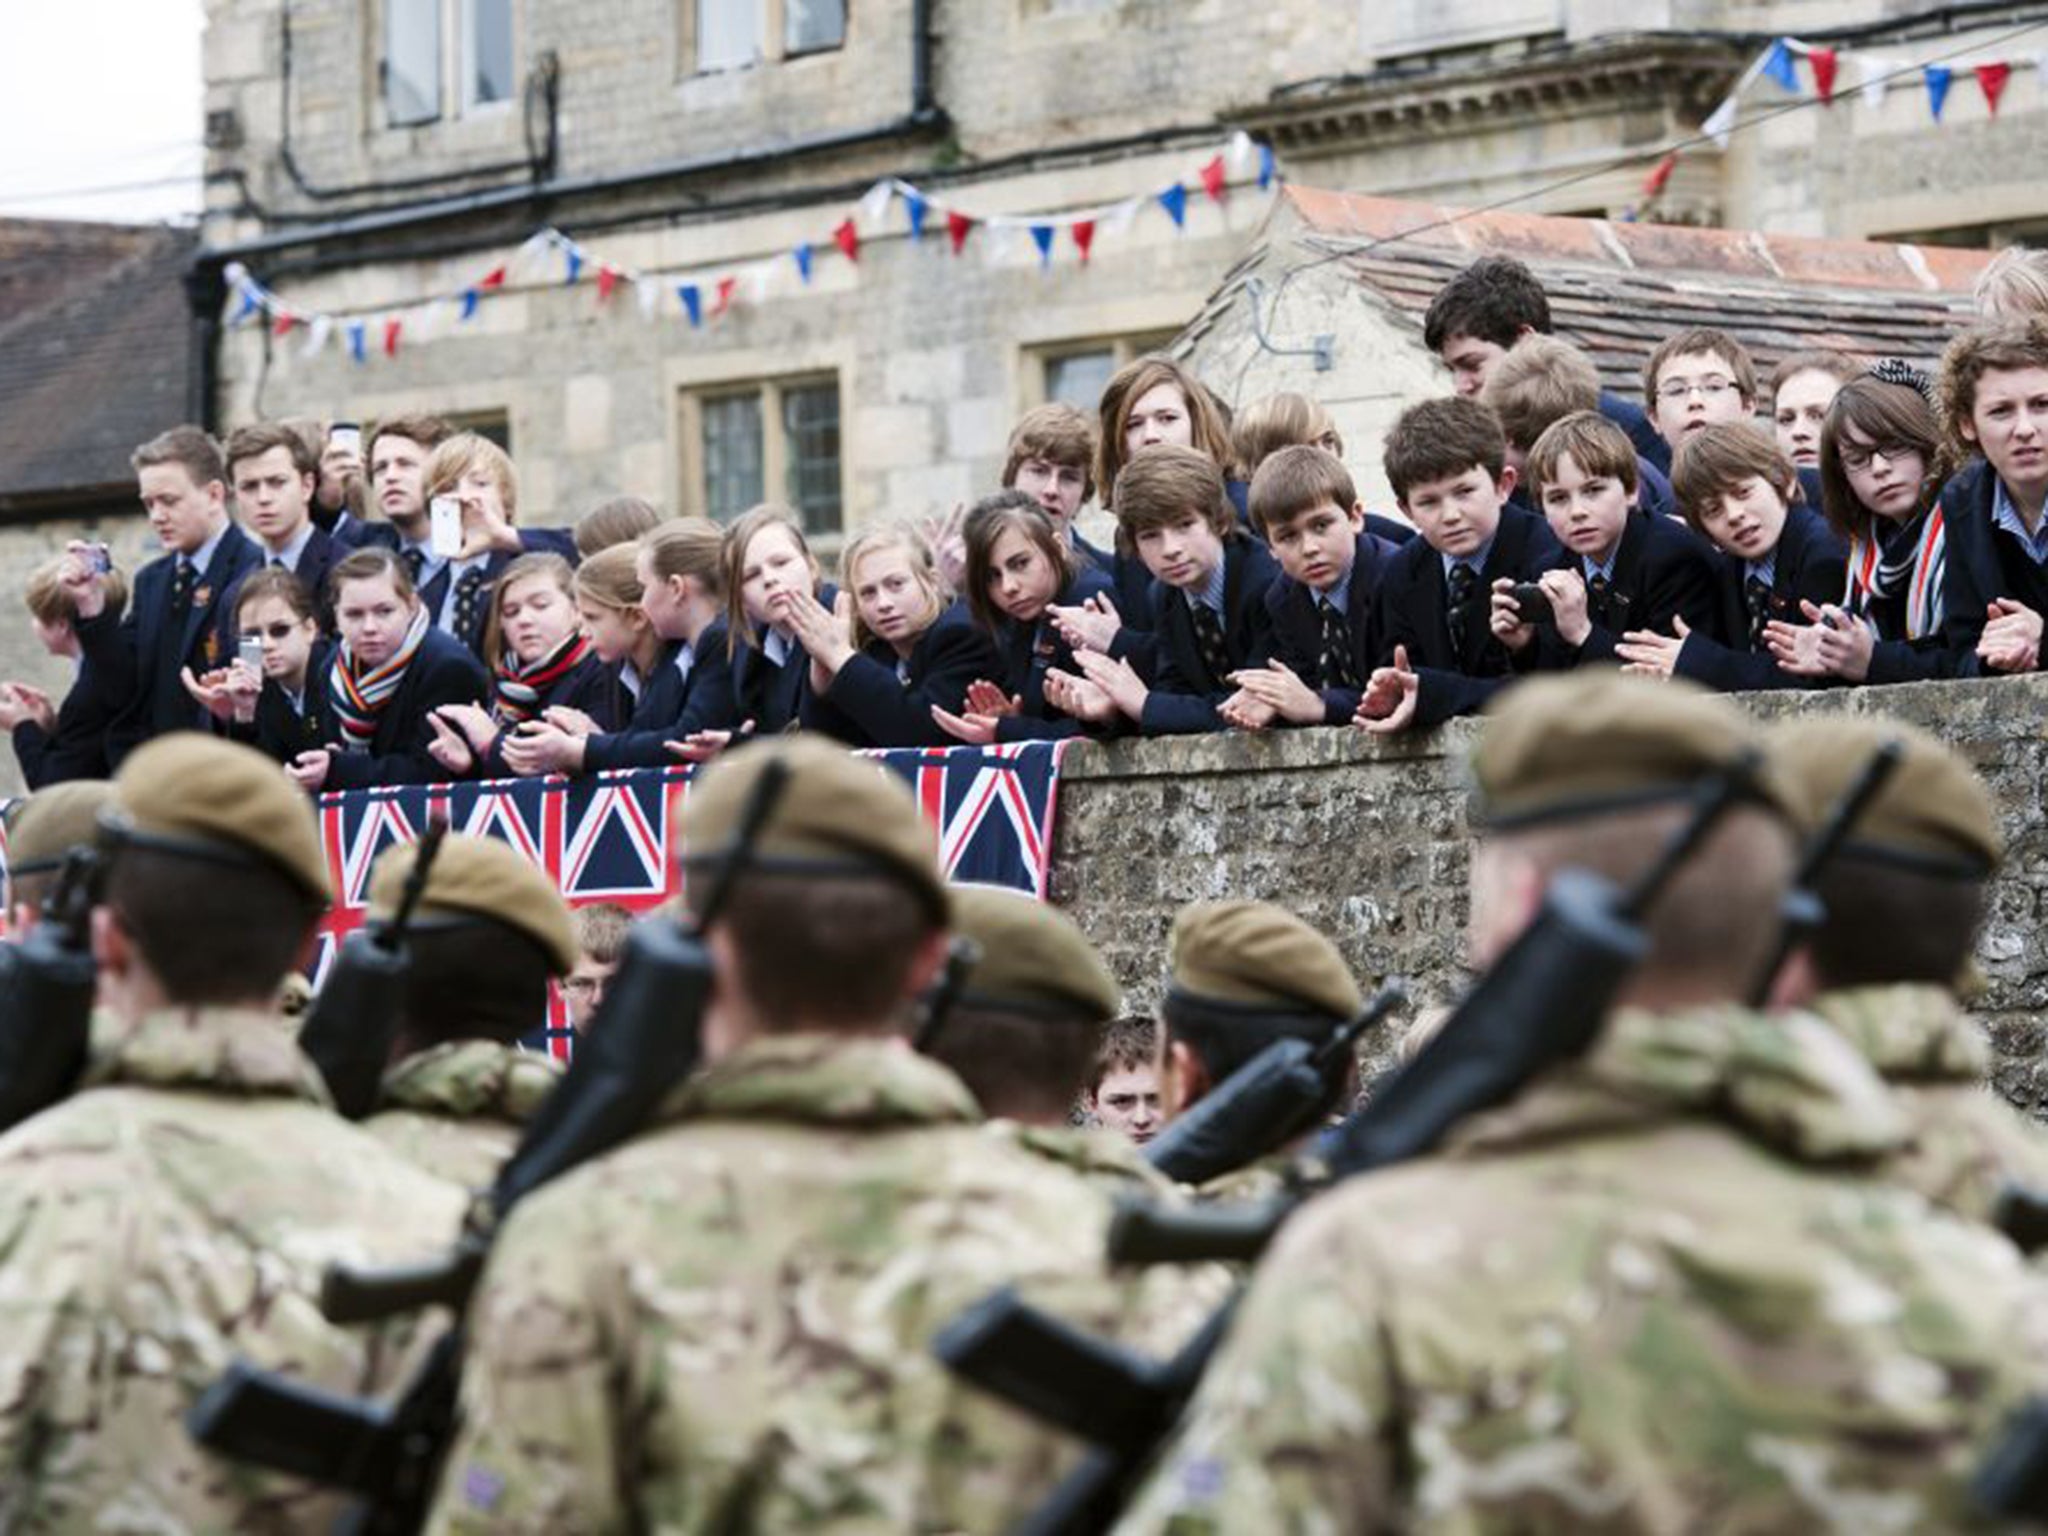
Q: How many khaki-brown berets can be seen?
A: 8